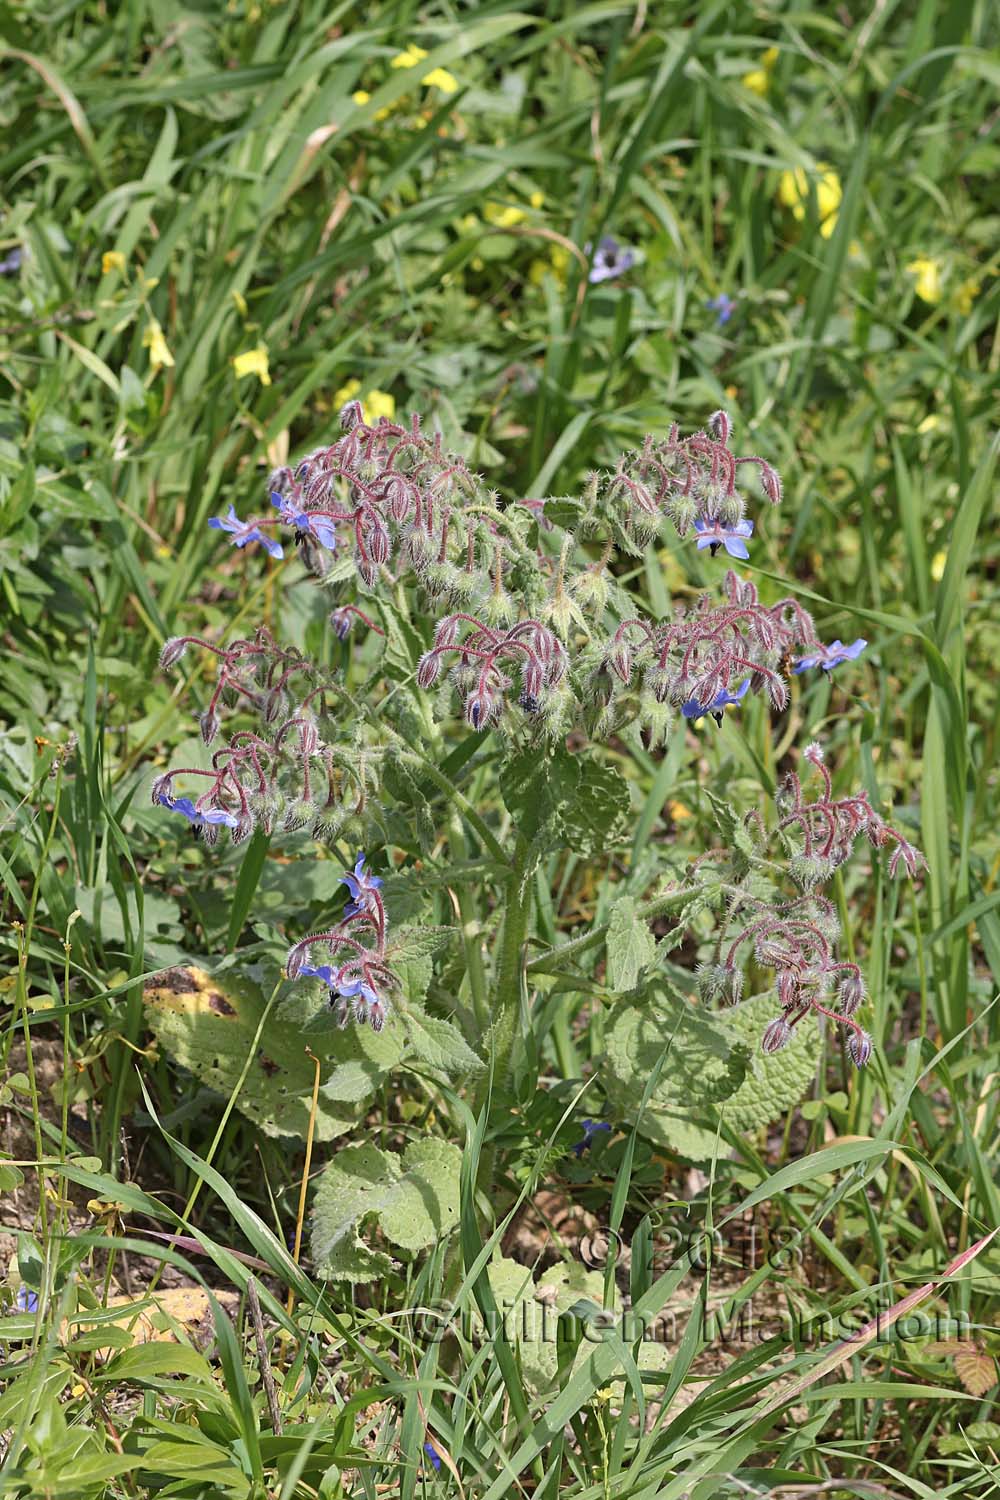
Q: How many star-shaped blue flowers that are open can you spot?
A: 8